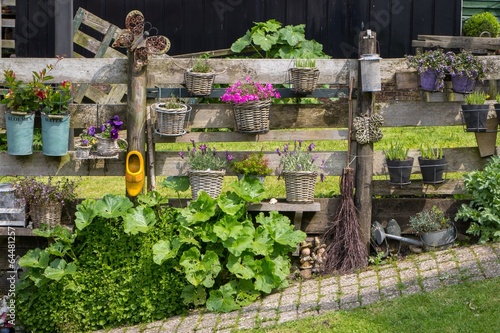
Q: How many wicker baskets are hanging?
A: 4